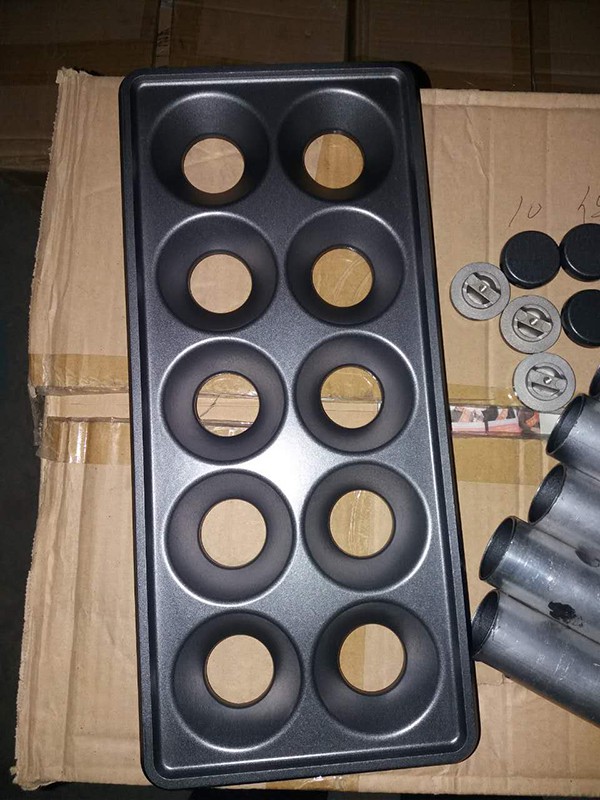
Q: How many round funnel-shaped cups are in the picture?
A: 10